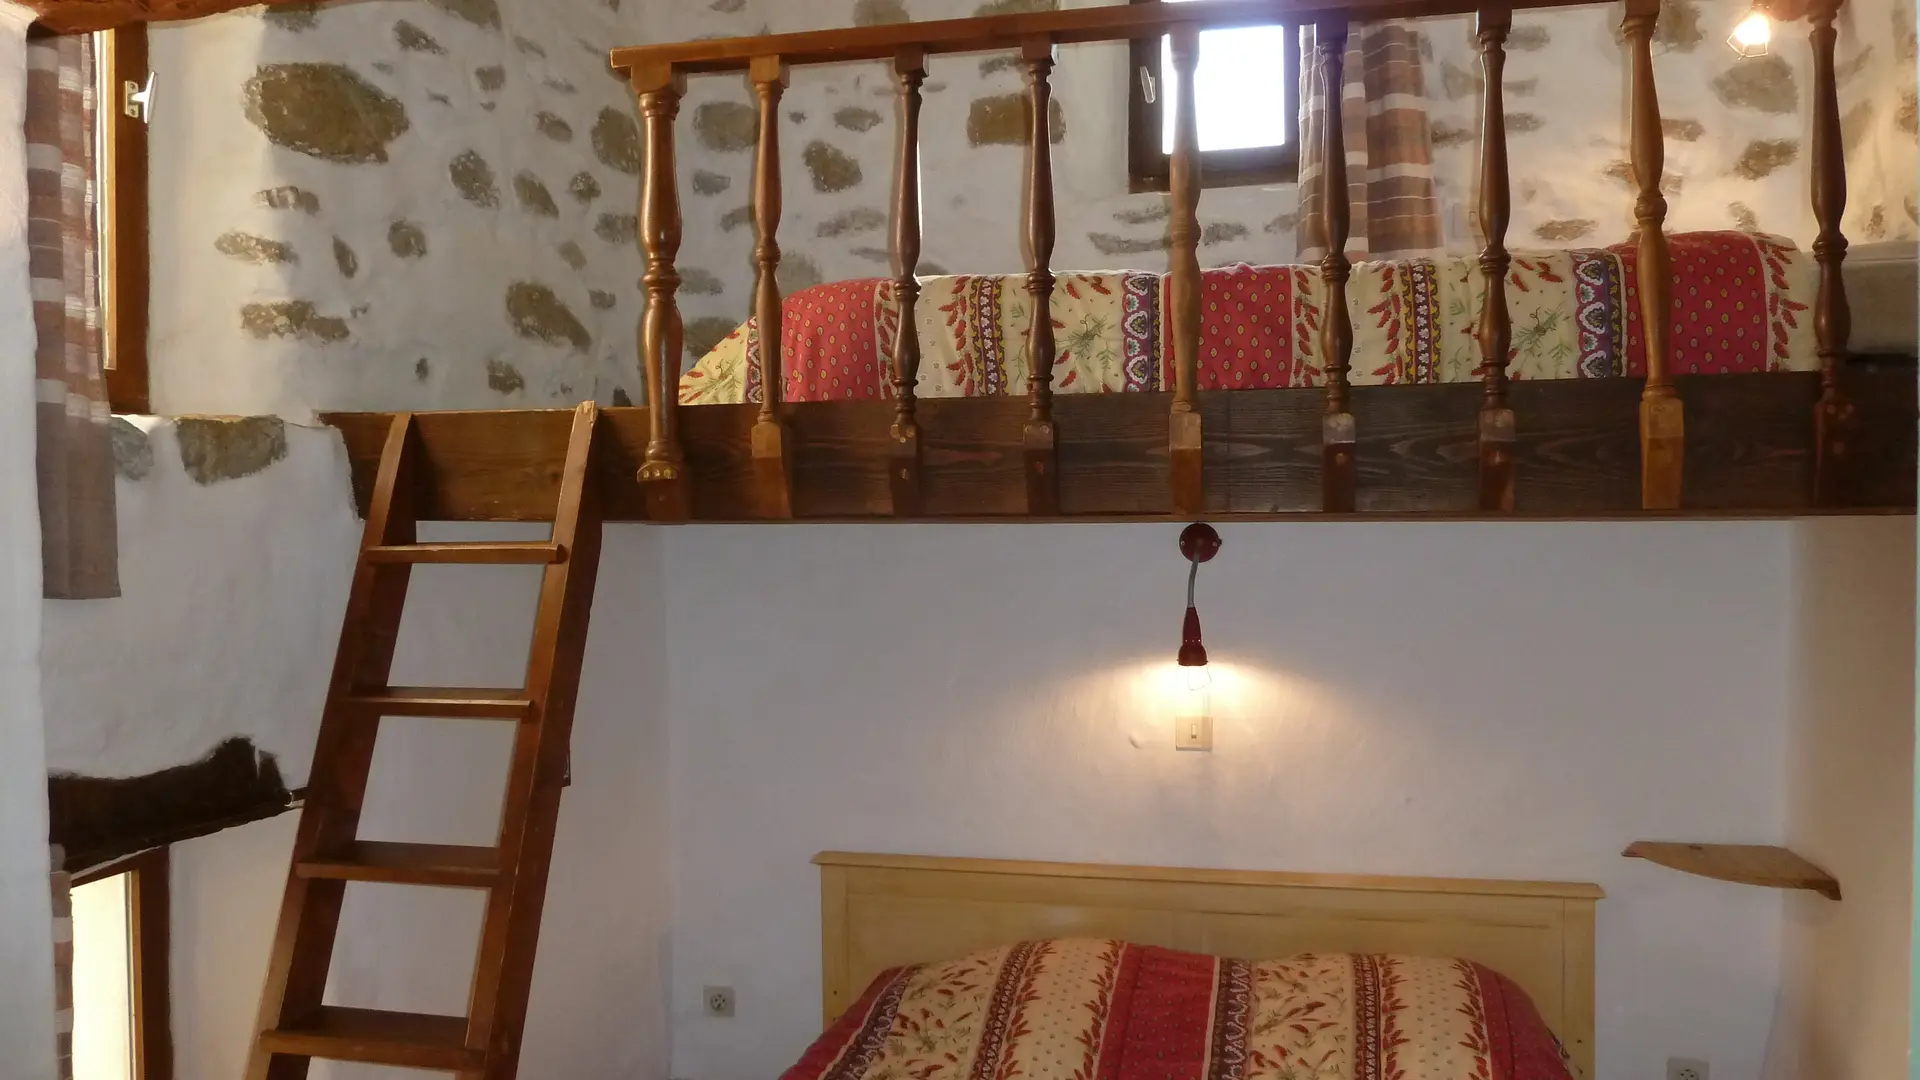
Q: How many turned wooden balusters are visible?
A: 9